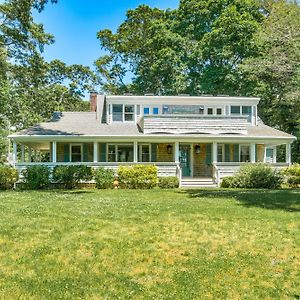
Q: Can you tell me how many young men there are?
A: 0